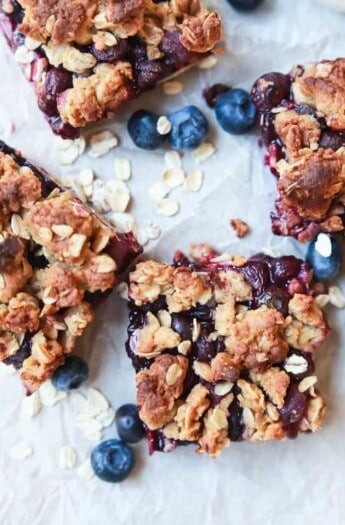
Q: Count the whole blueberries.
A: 8